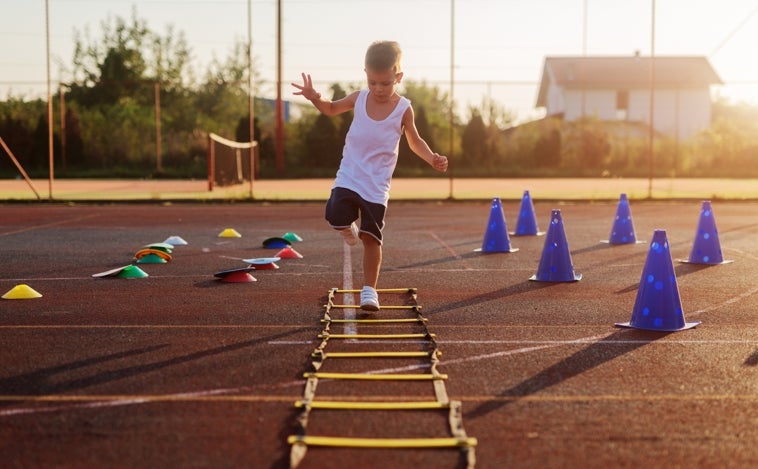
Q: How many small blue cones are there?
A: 1